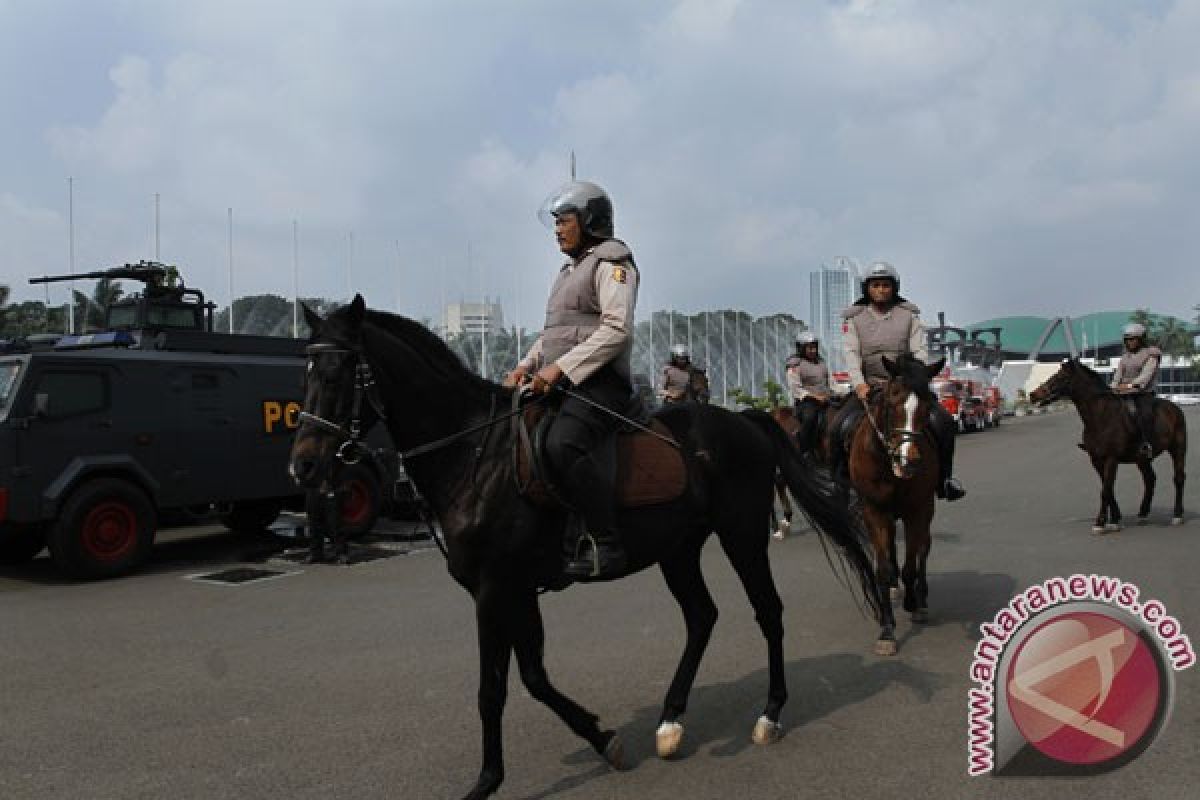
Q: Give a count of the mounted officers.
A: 5